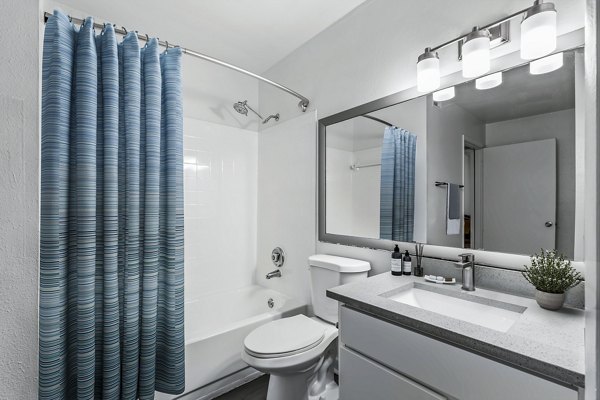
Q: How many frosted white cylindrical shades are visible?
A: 3